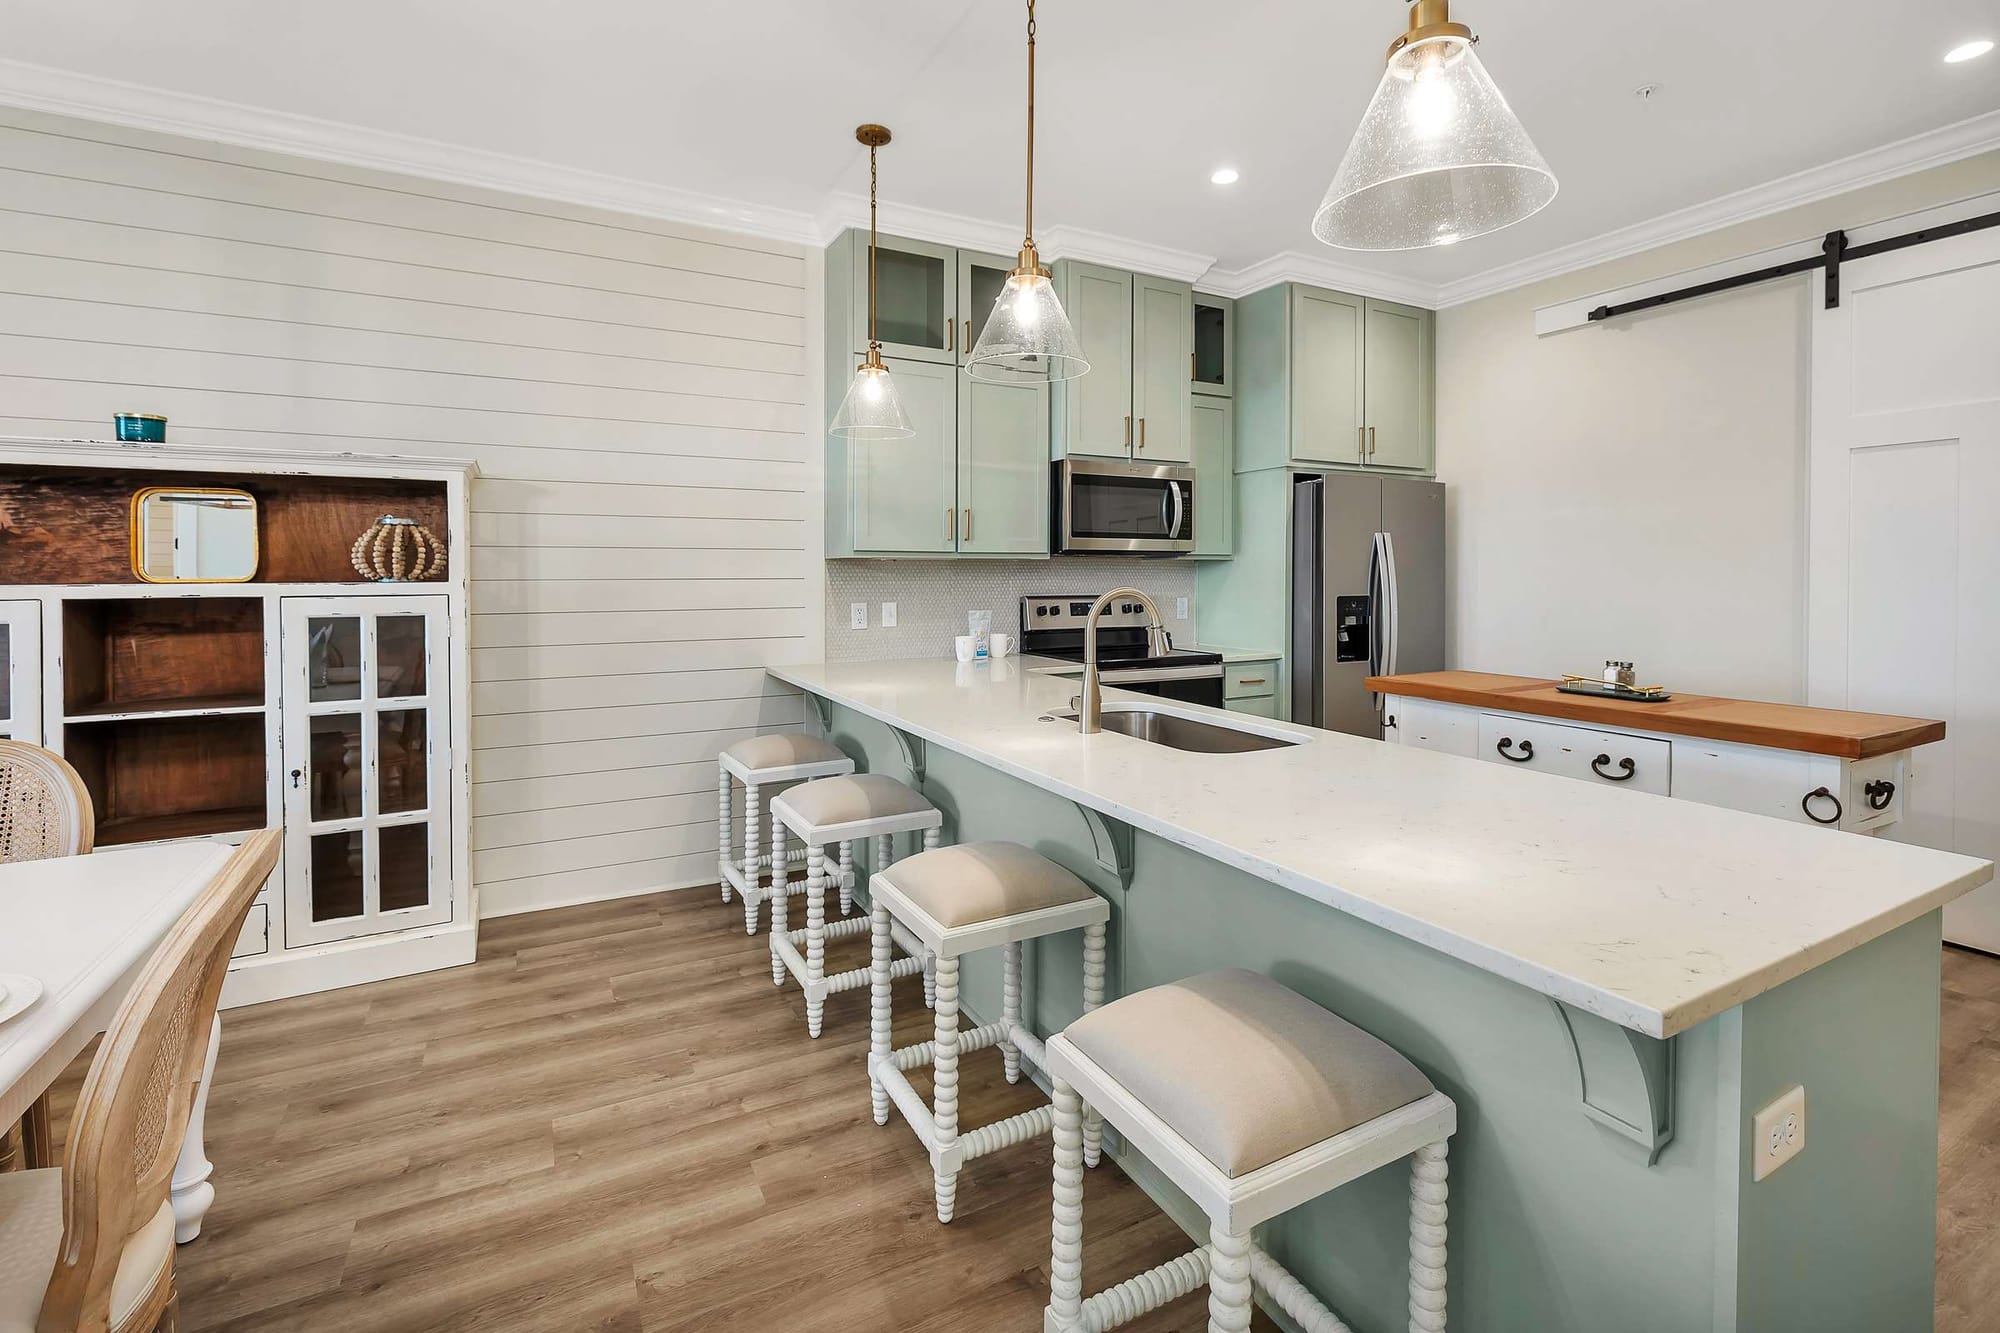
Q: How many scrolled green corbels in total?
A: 4